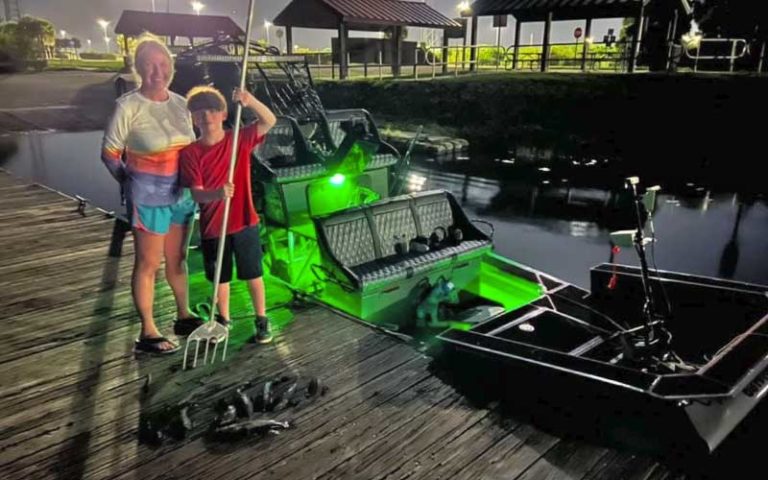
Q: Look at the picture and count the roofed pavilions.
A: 3